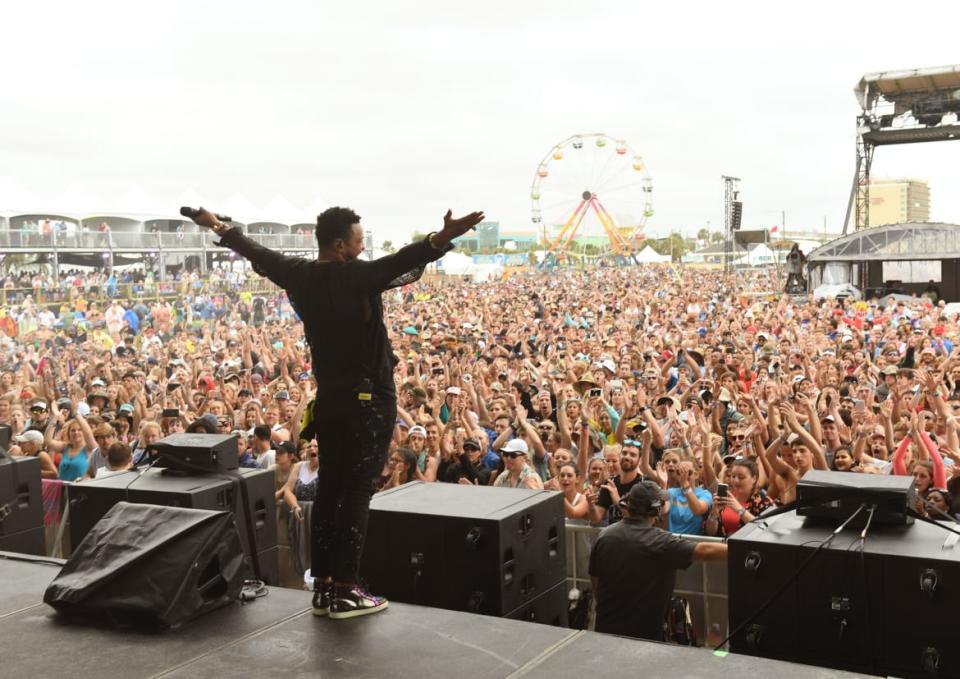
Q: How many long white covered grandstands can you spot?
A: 1